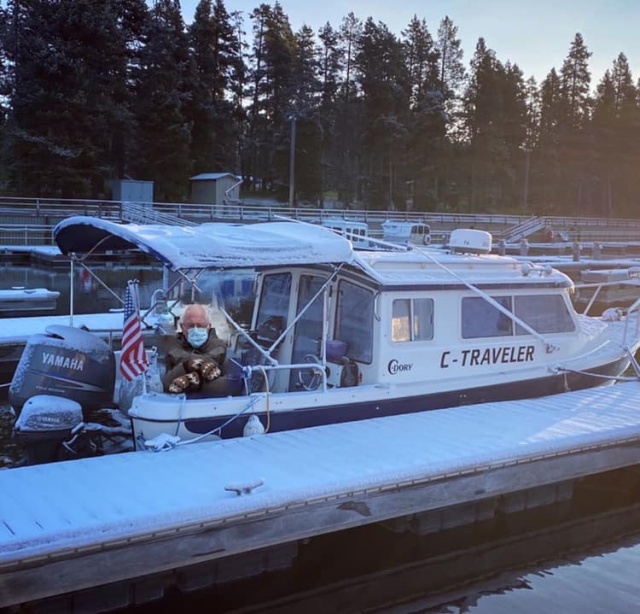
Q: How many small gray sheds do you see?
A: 2